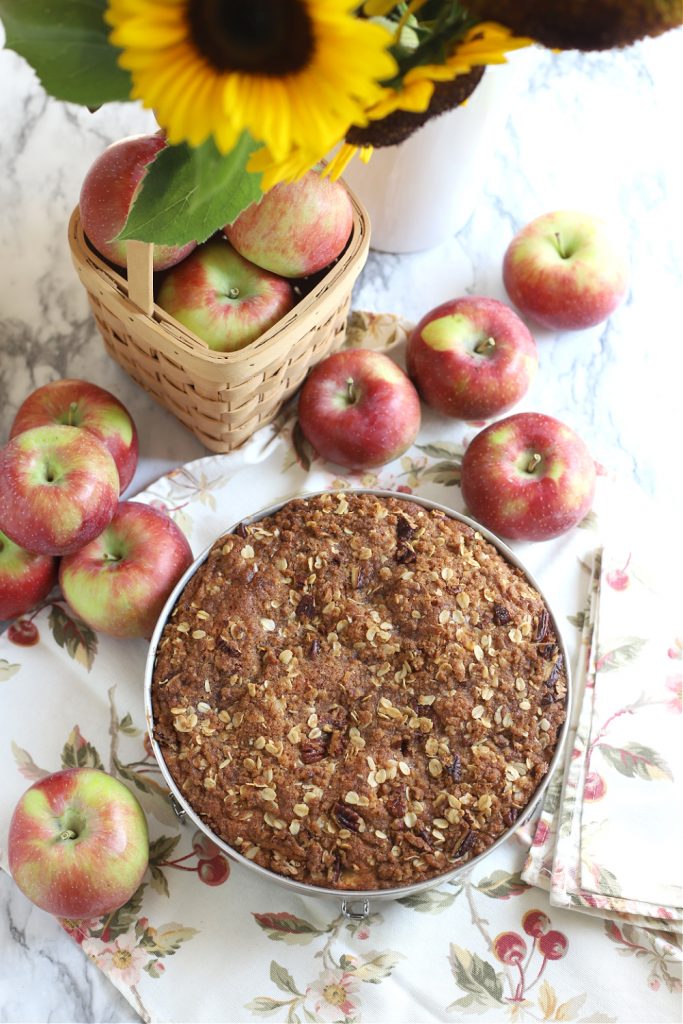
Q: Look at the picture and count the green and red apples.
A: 12